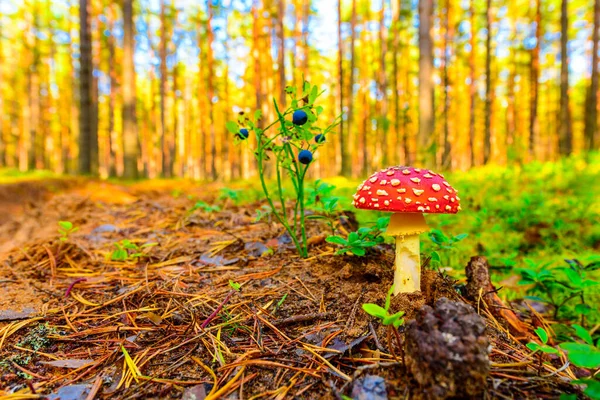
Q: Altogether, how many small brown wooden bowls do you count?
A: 0